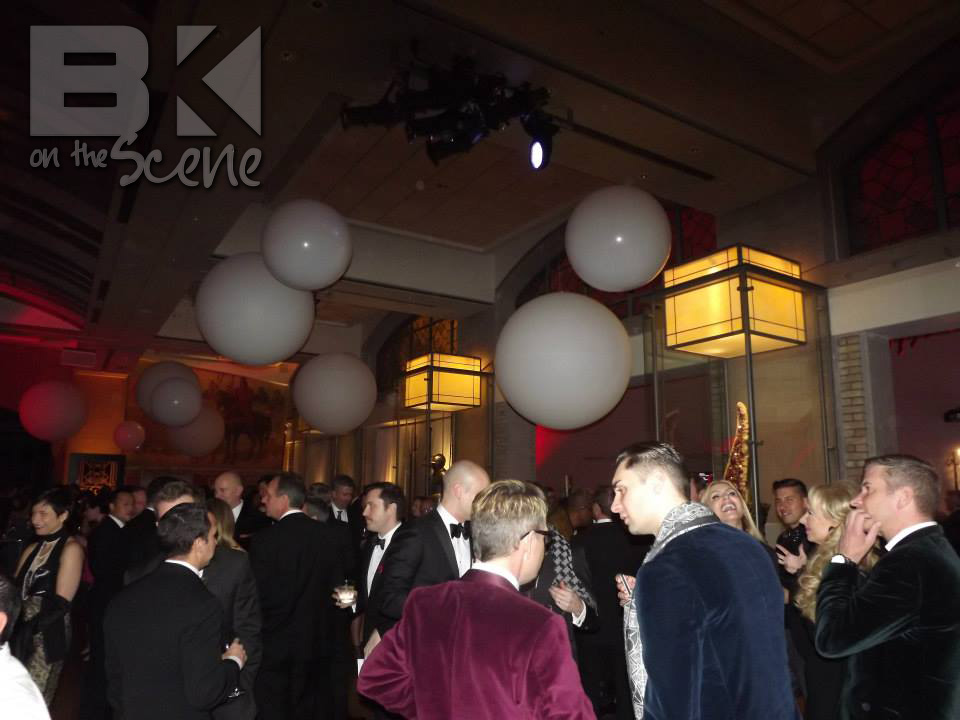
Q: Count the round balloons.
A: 10